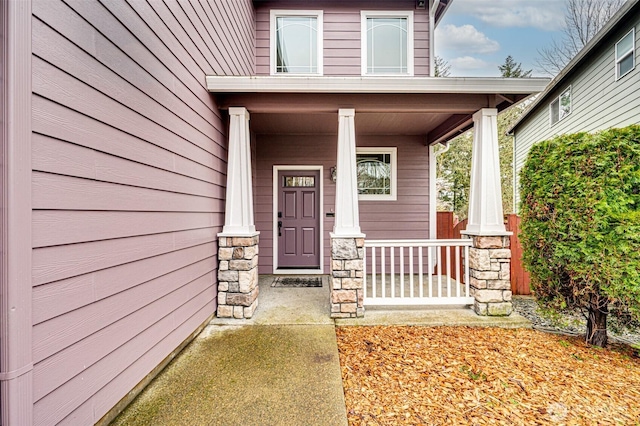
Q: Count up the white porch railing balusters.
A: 12